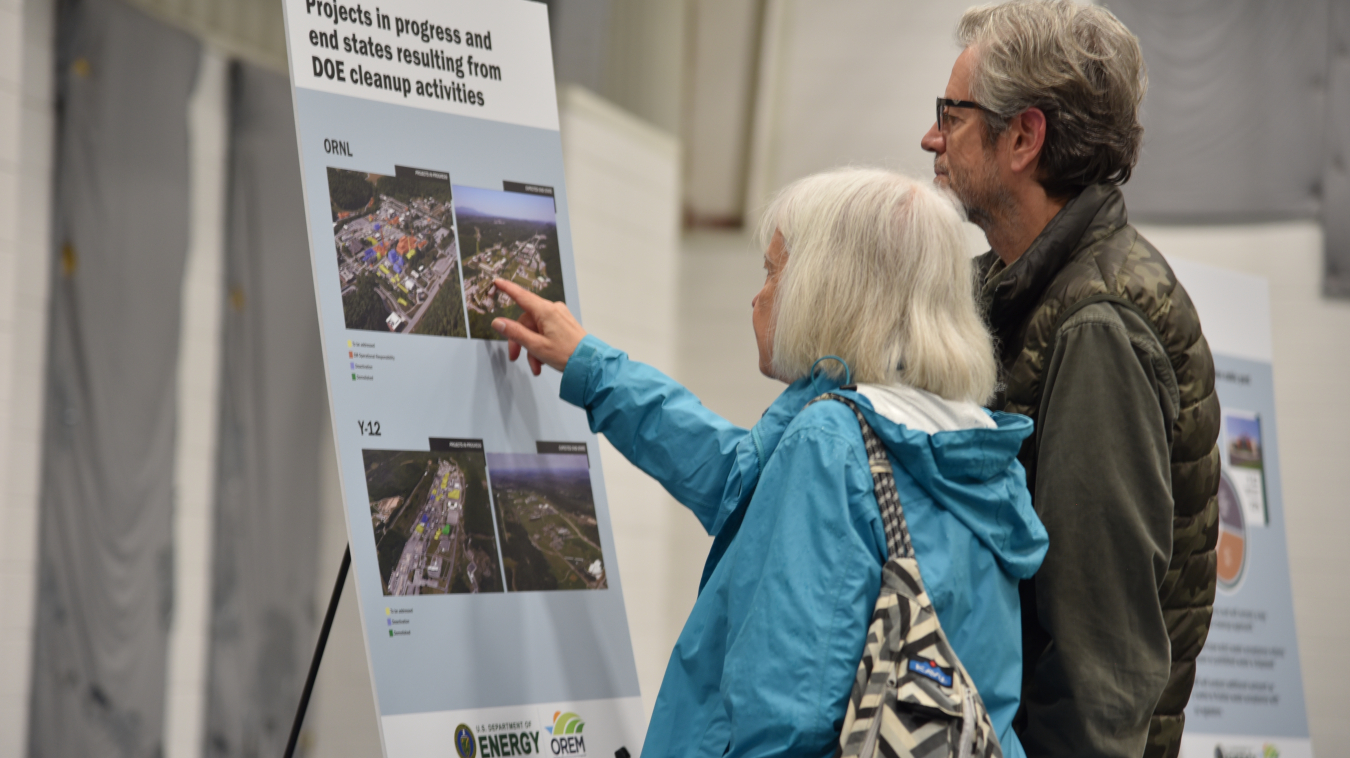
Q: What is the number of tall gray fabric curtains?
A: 2